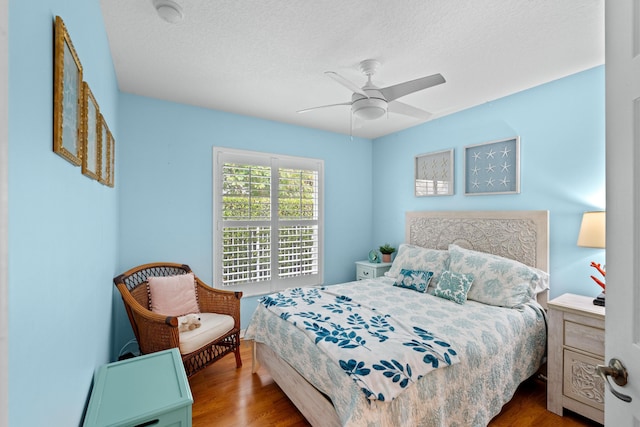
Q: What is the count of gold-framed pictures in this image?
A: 4